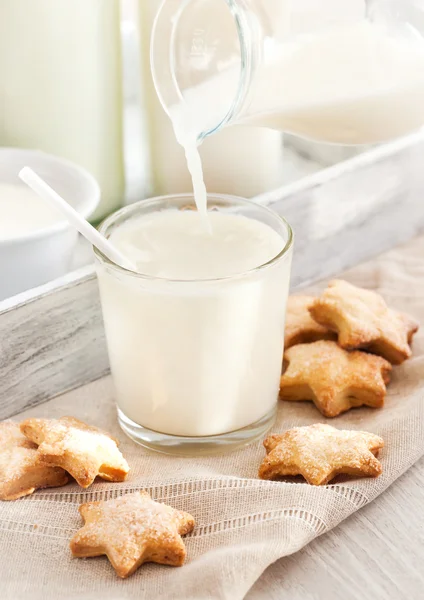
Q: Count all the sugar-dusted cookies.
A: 7